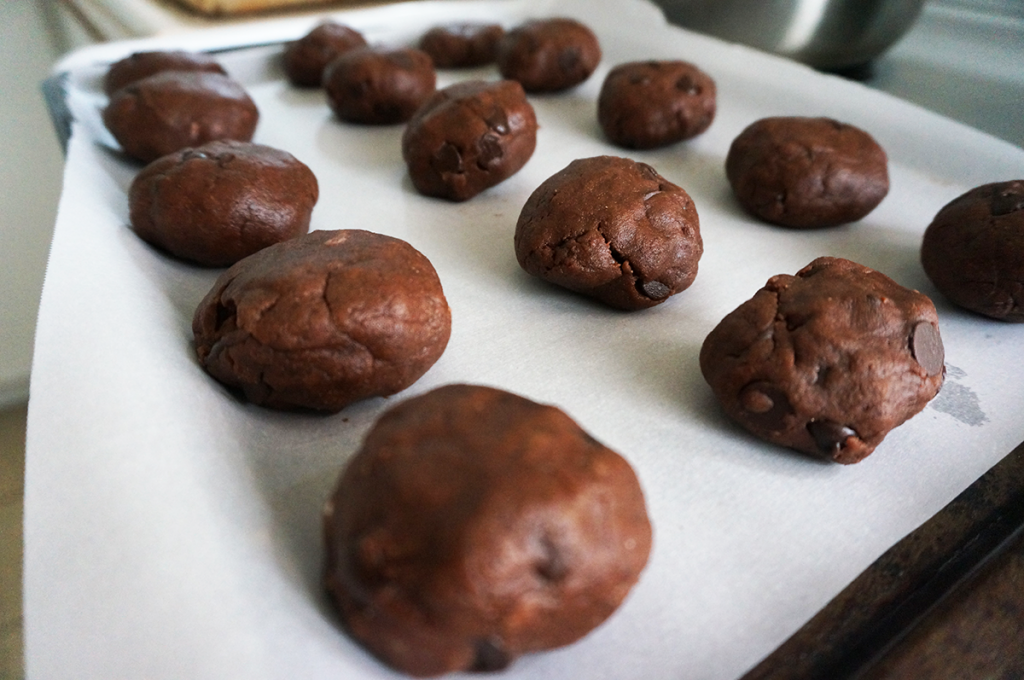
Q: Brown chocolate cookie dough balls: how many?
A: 15